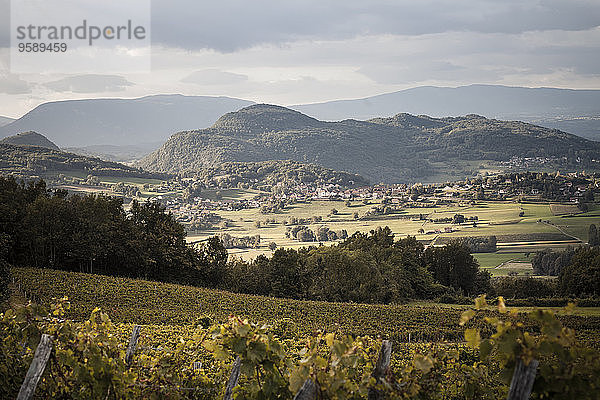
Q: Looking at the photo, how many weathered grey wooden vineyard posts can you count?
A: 6